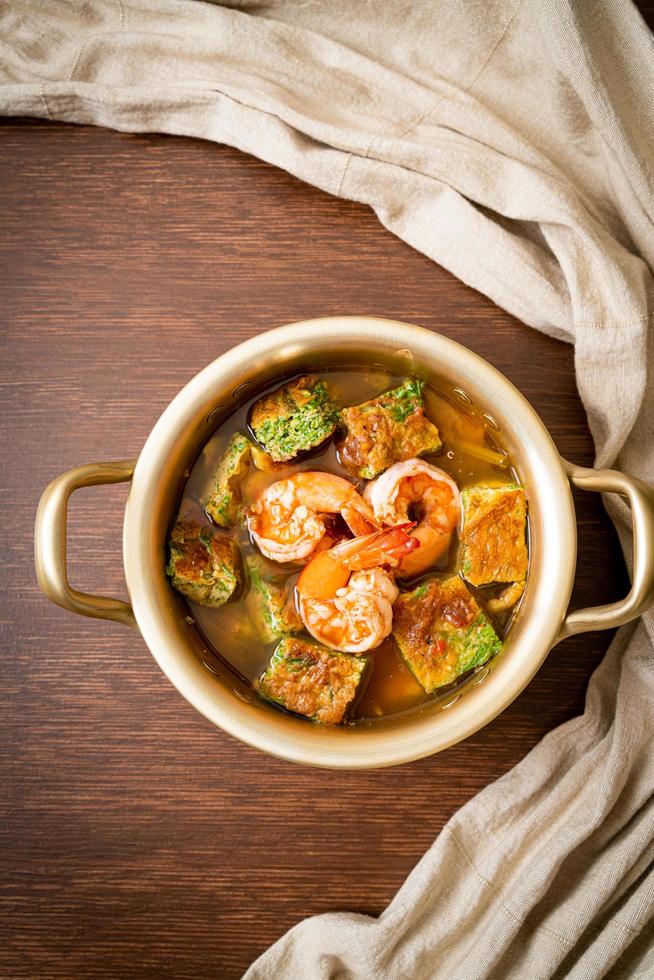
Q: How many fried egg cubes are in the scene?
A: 8